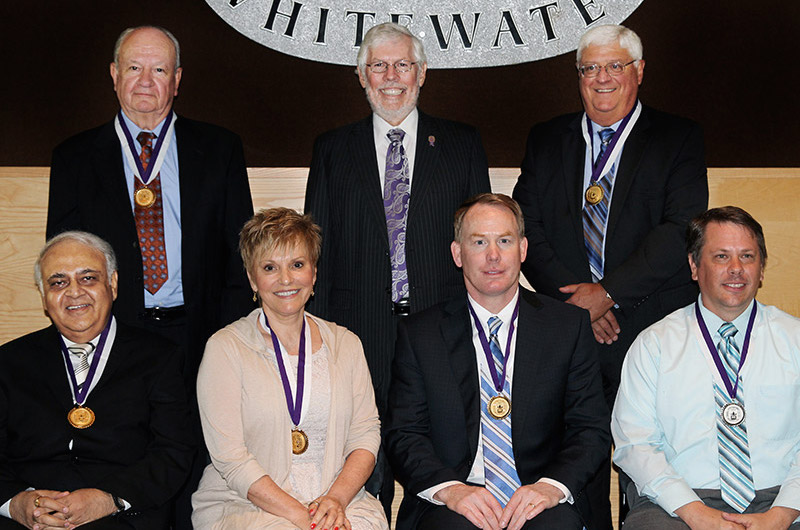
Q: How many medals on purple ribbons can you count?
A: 6